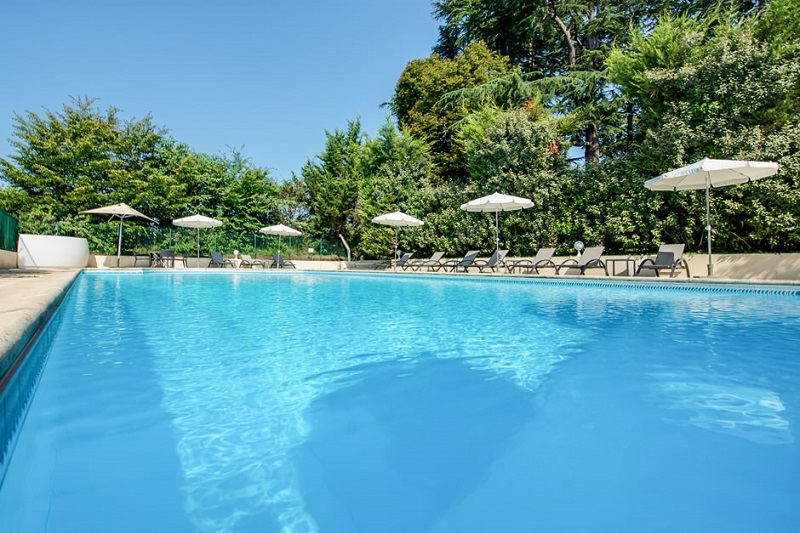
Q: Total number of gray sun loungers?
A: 10